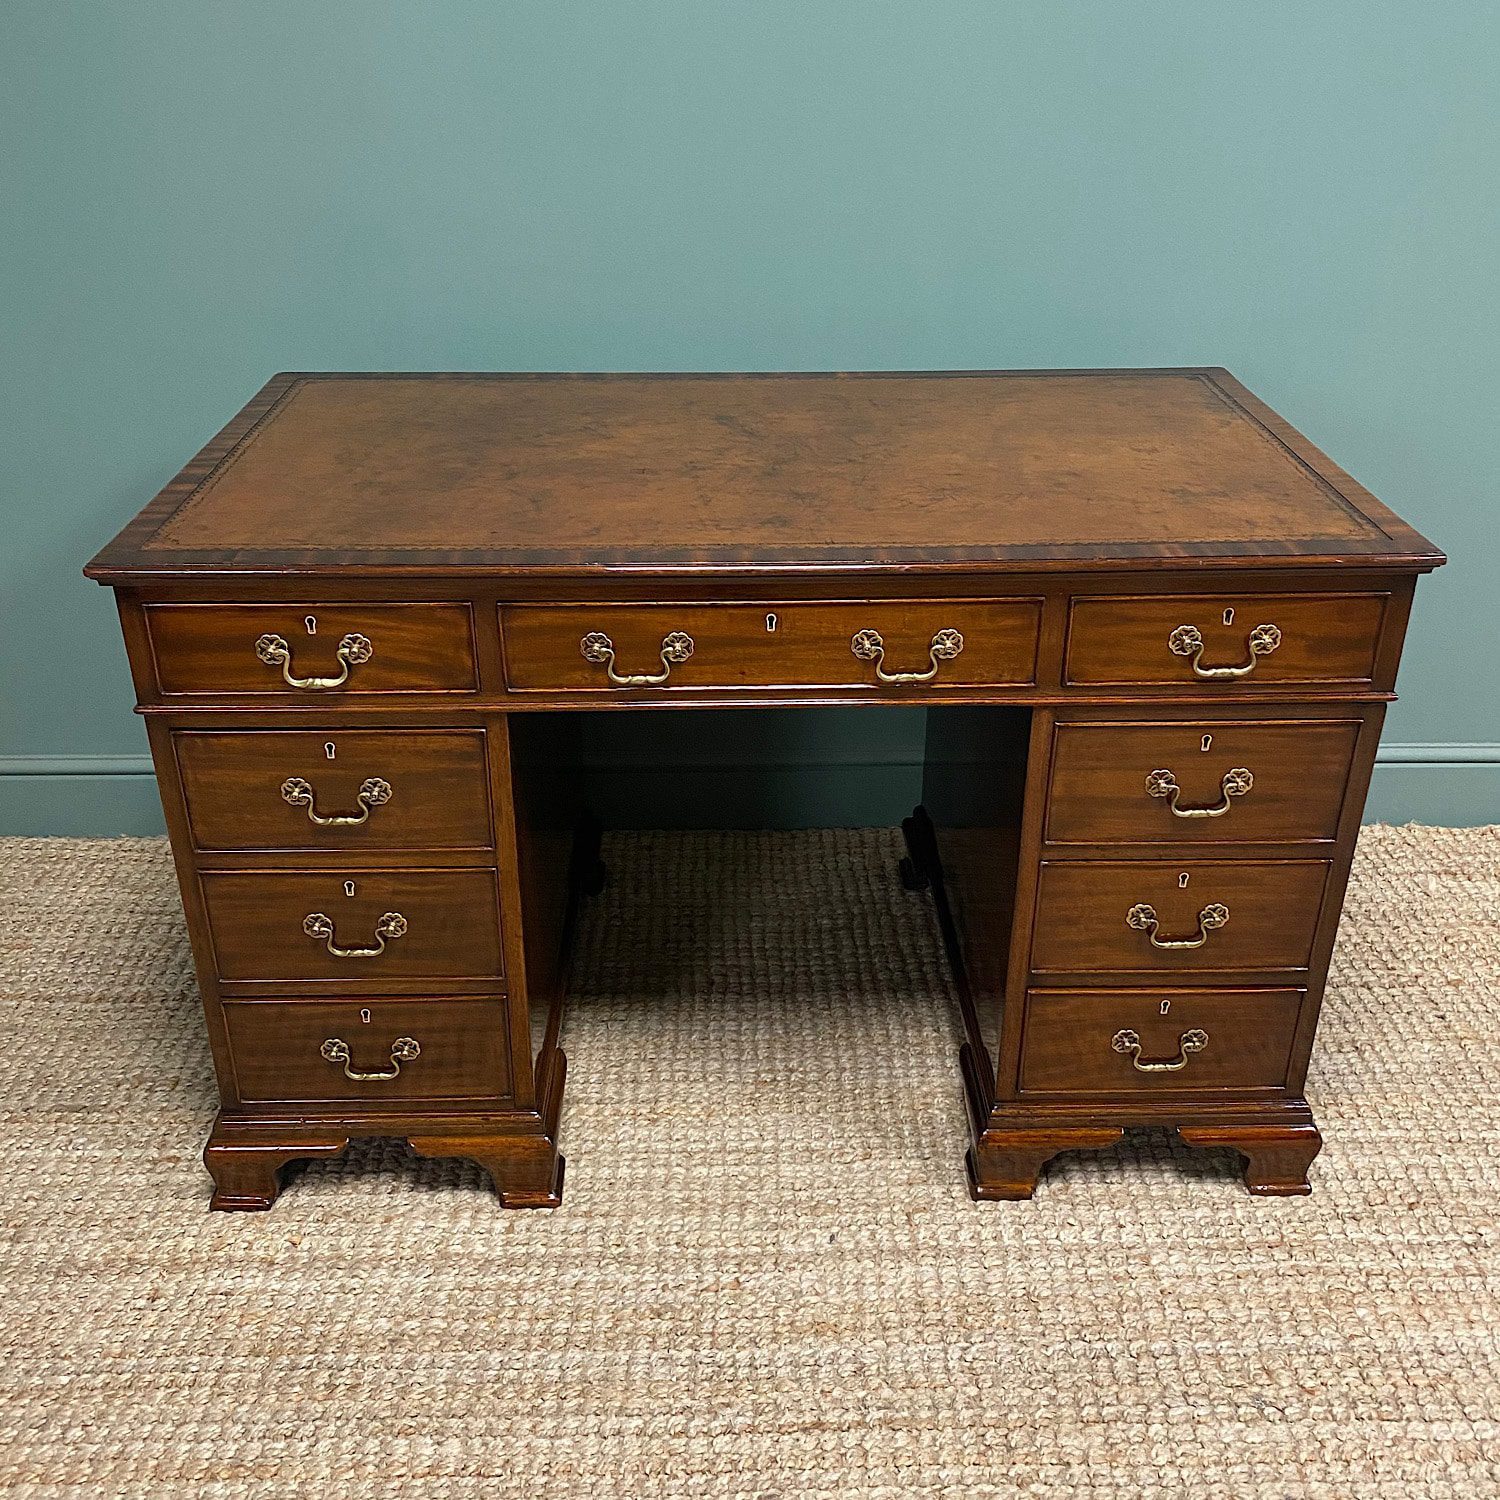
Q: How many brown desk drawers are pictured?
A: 9